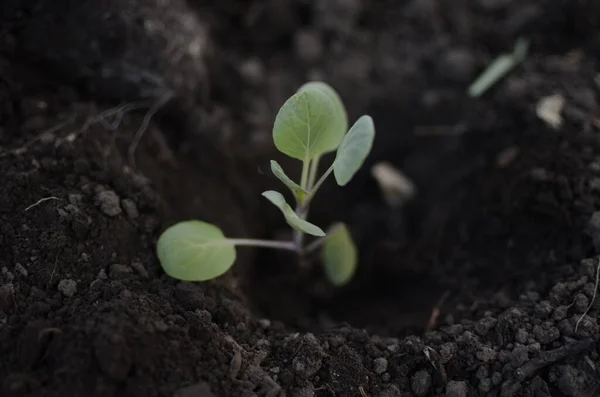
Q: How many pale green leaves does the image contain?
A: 7